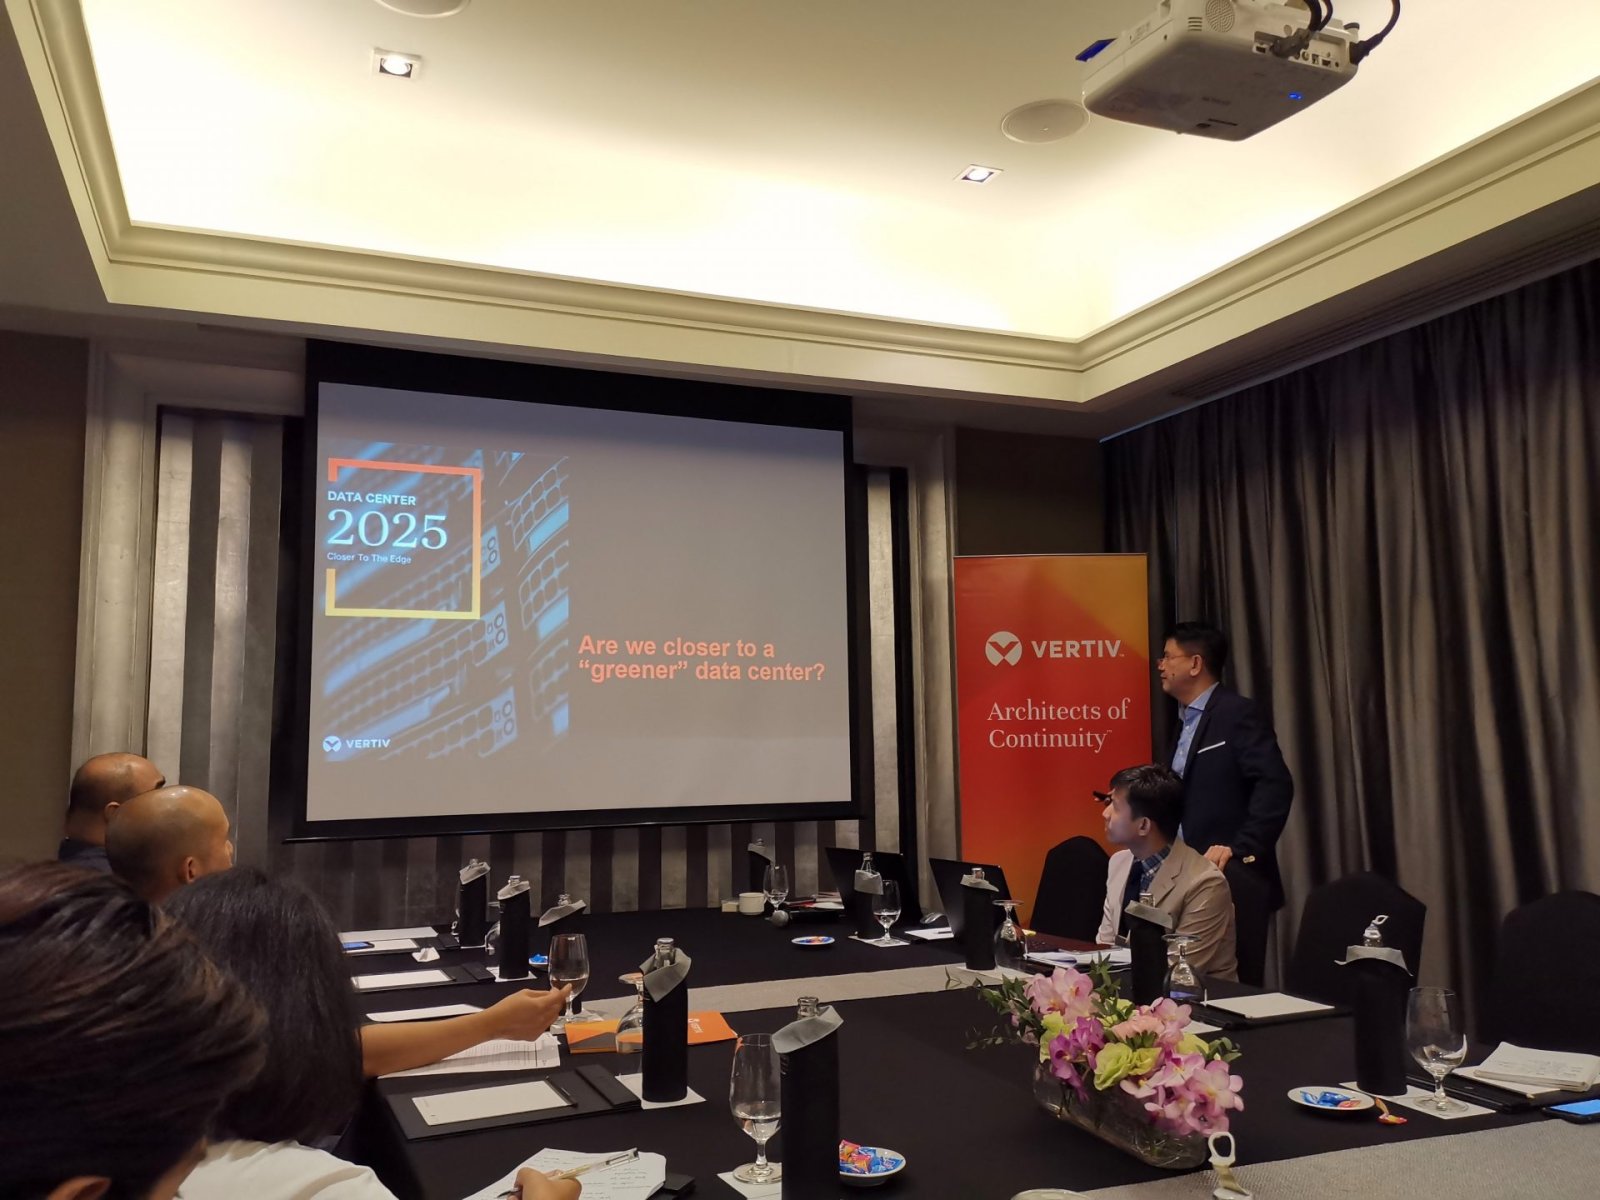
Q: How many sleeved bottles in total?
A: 10